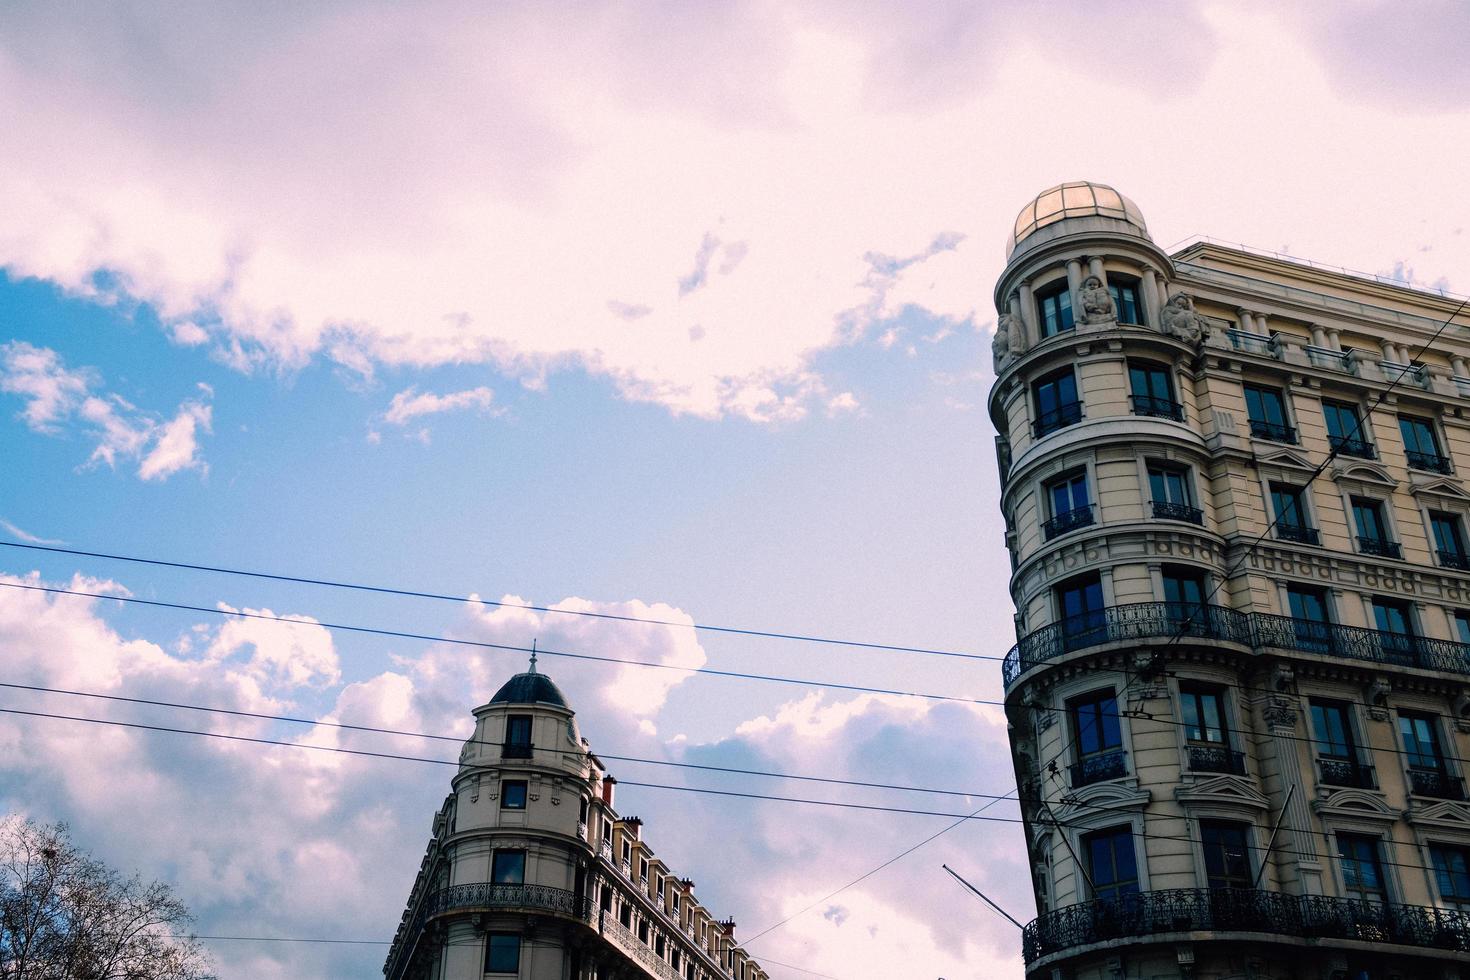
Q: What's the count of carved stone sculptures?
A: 3